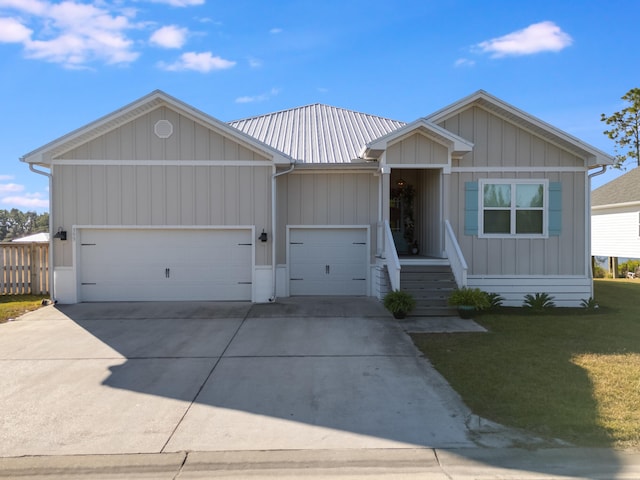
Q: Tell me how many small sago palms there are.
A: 3